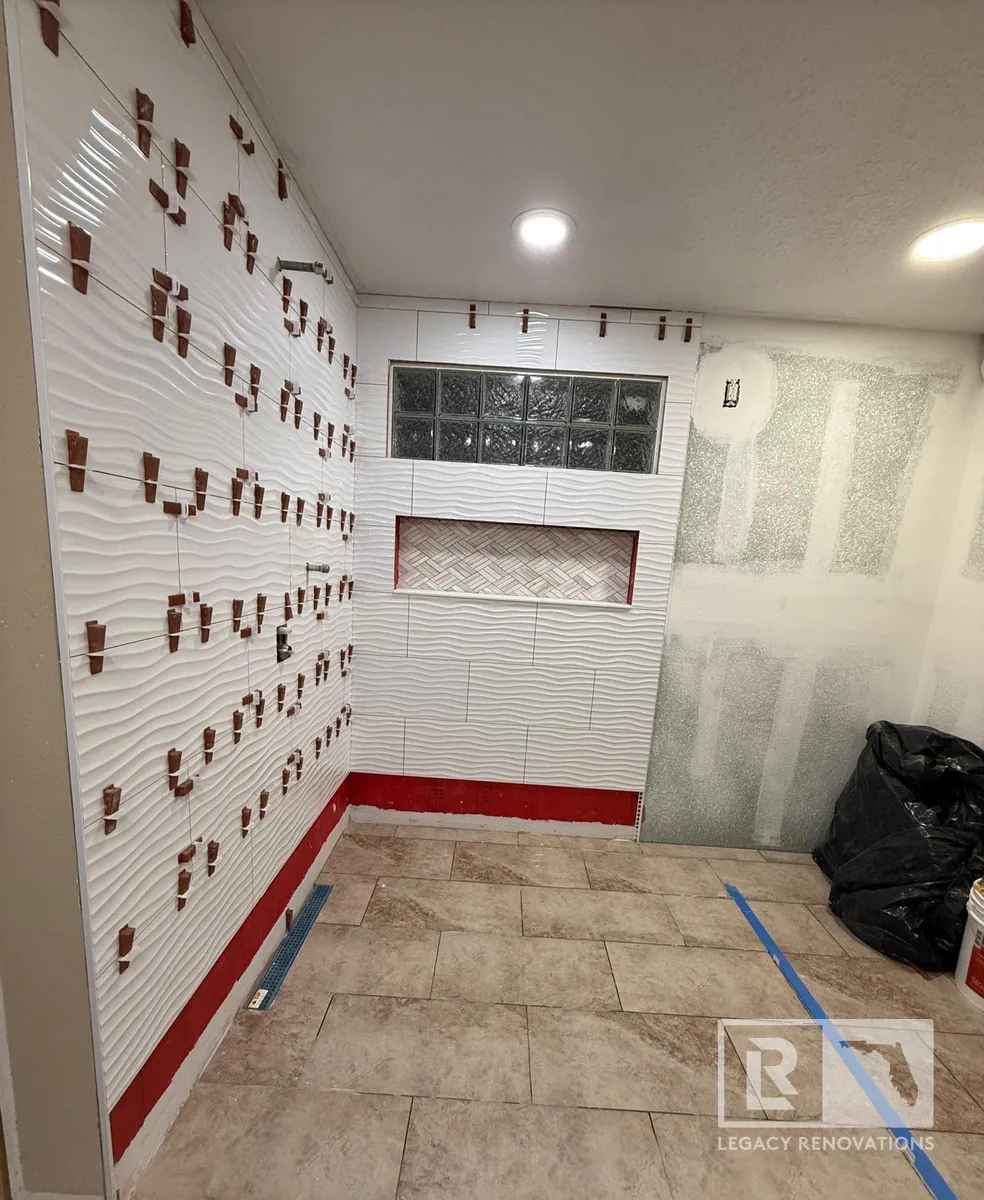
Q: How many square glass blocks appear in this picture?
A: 12